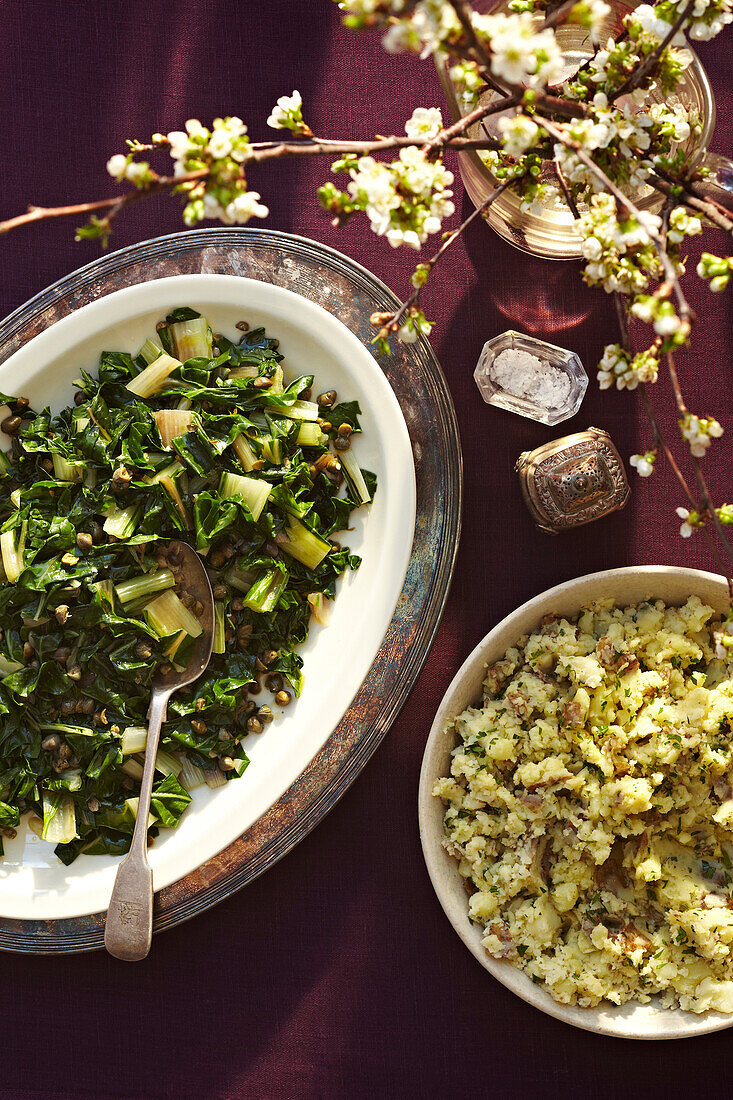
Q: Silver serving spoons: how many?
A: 1